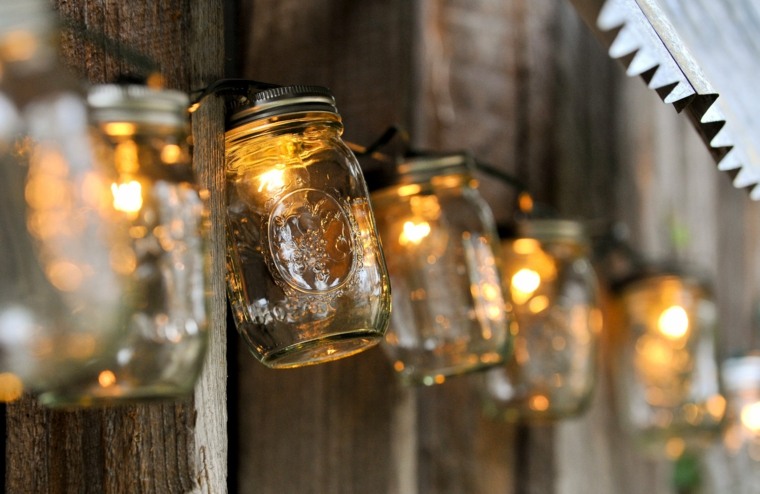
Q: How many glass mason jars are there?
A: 7